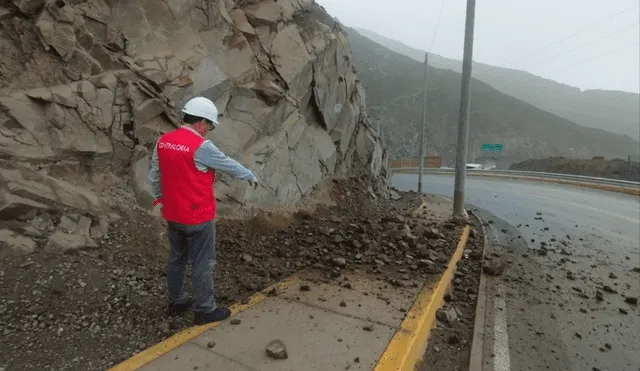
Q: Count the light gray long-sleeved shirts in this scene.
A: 1